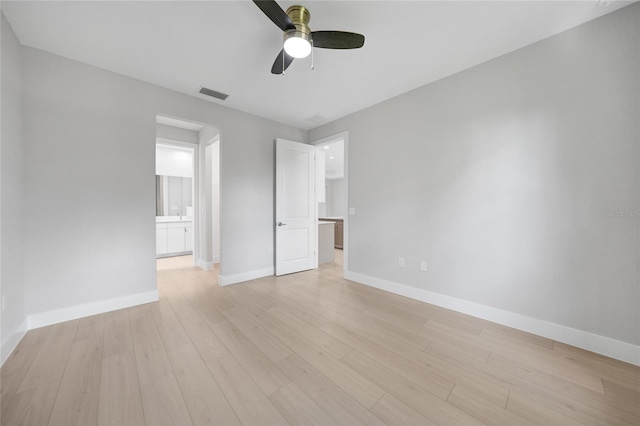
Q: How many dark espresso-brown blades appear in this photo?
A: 3